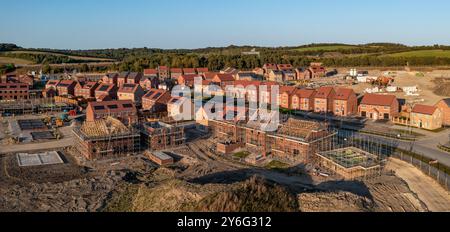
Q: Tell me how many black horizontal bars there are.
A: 1